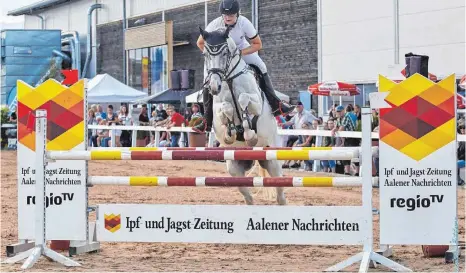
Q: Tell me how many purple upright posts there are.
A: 0